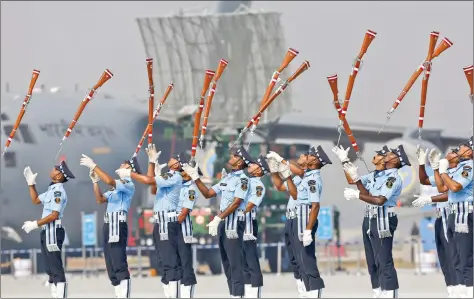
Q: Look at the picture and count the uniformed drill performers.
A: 12